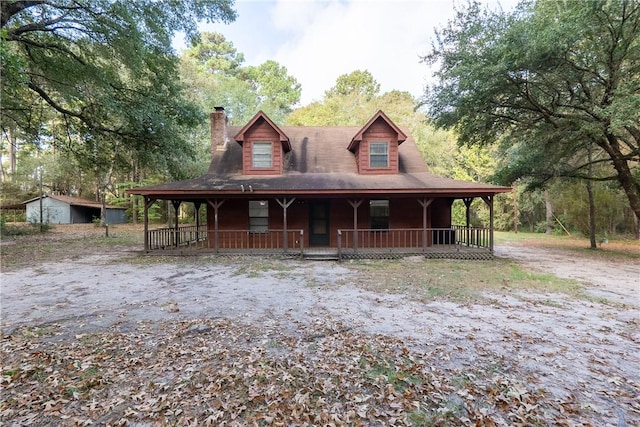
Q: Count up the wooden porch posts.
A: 9